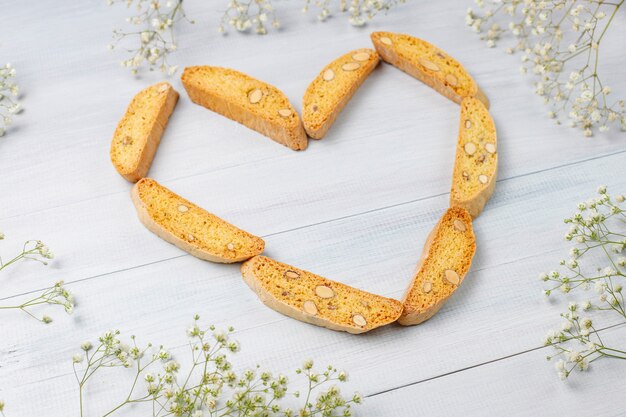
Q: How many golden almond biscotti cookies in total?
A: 8